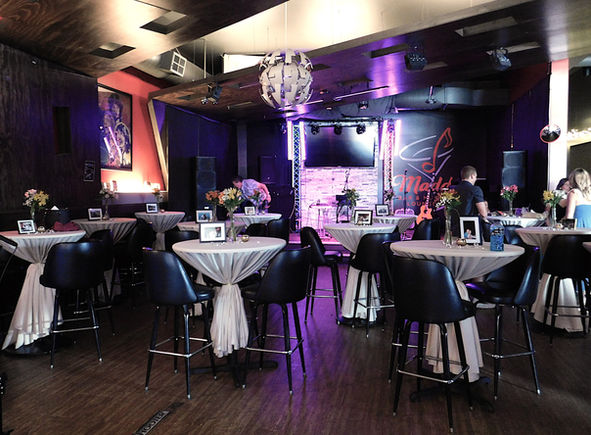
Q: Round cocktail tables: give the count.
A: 11